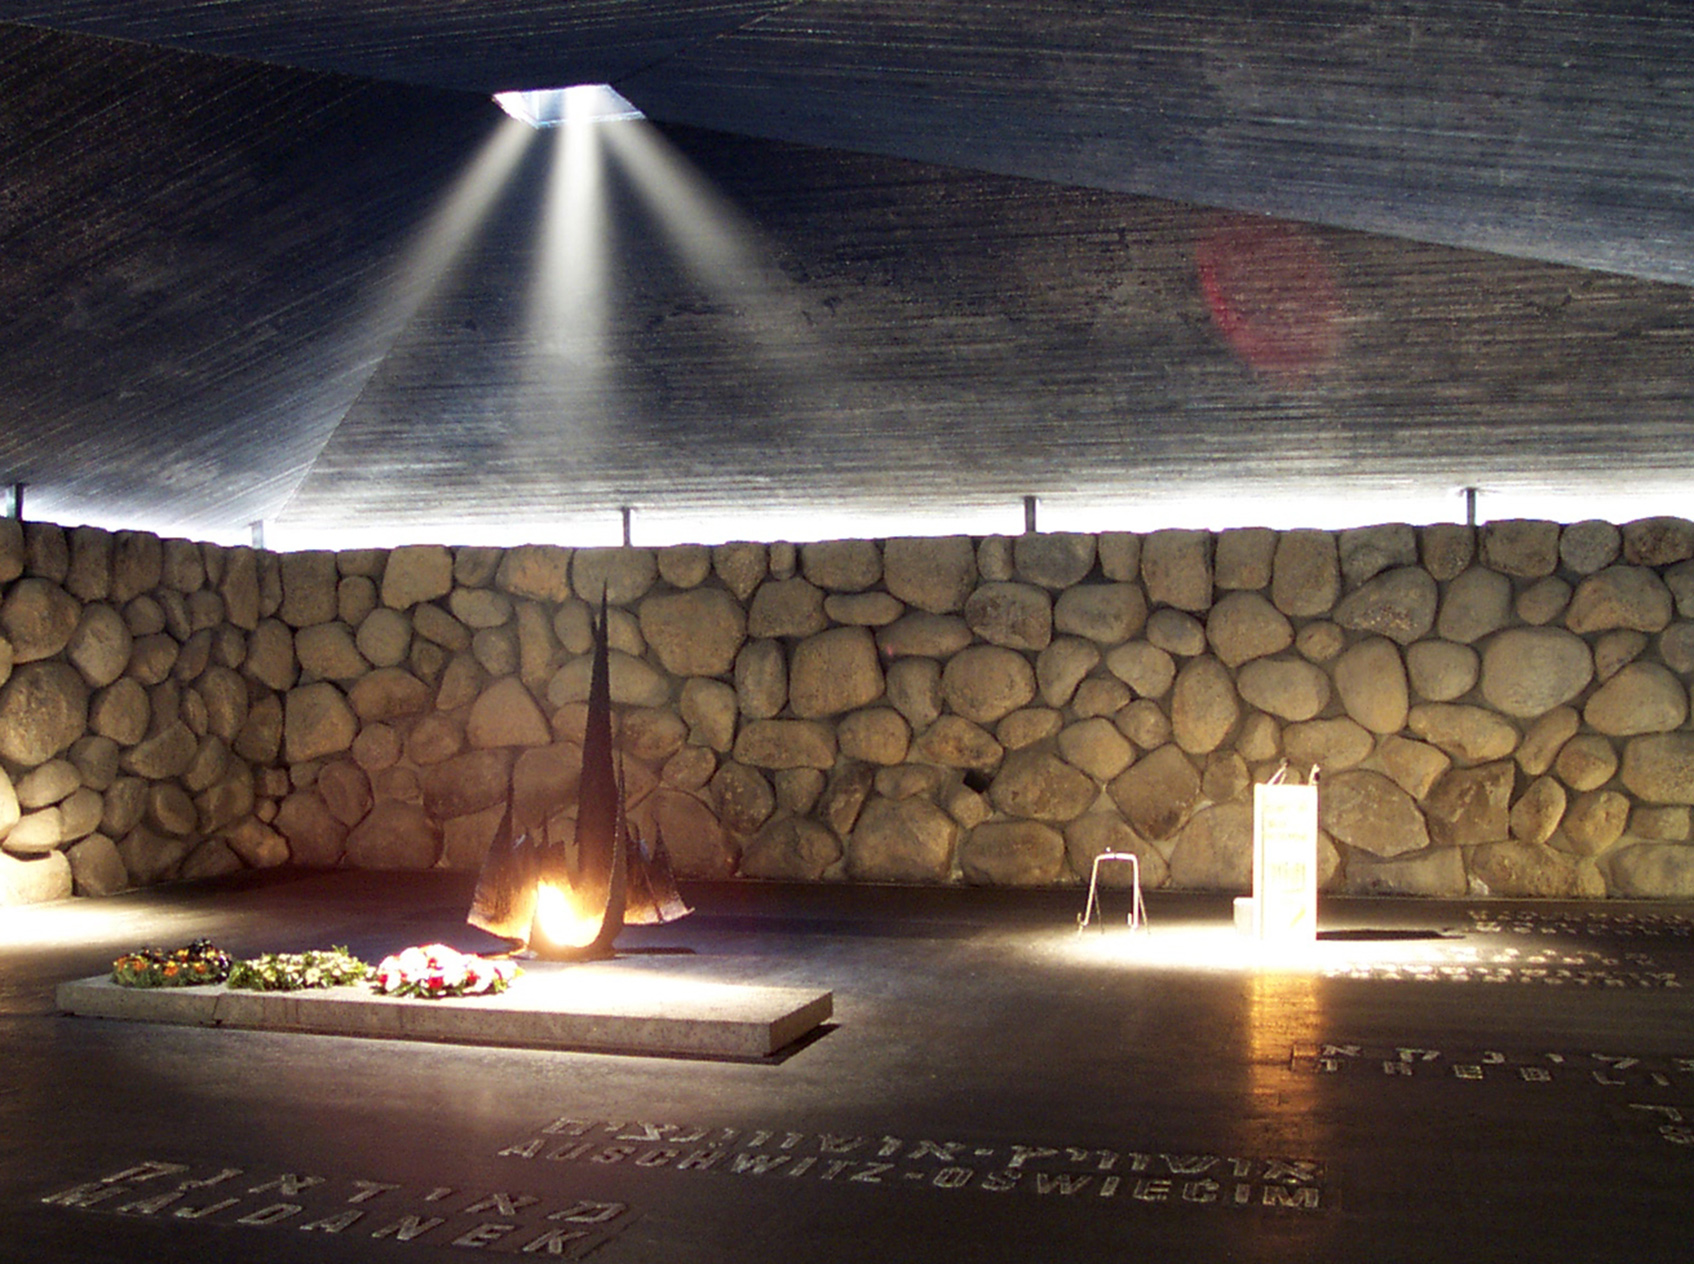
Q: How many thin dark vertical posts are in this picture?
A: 5